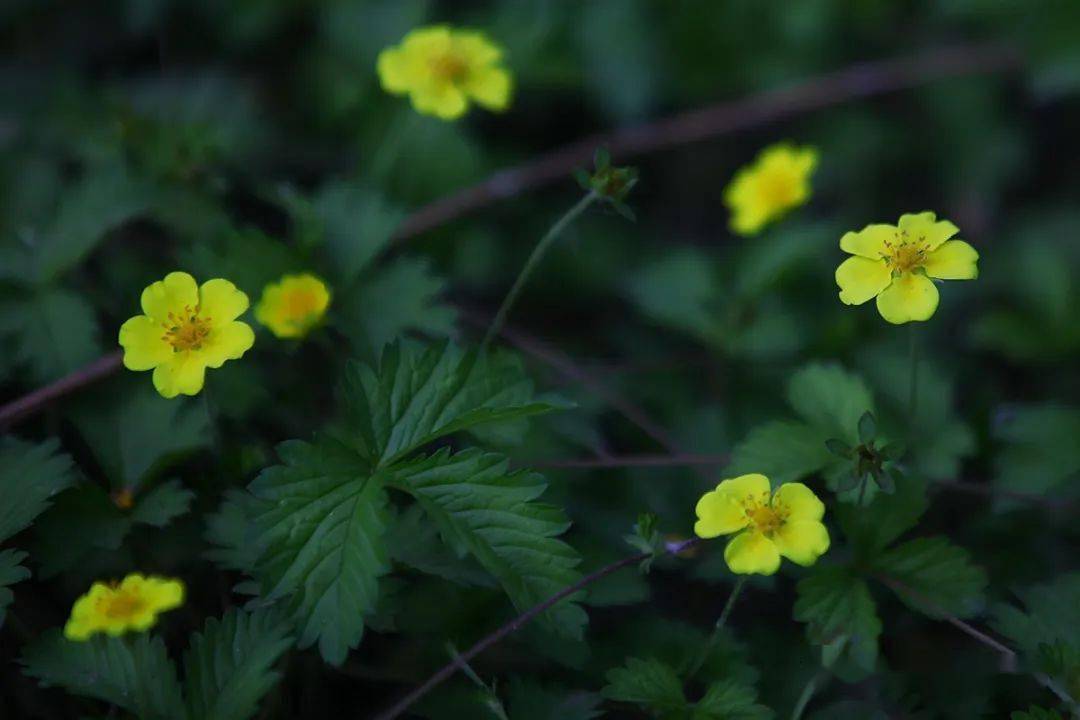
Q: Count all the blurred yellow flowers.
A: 4